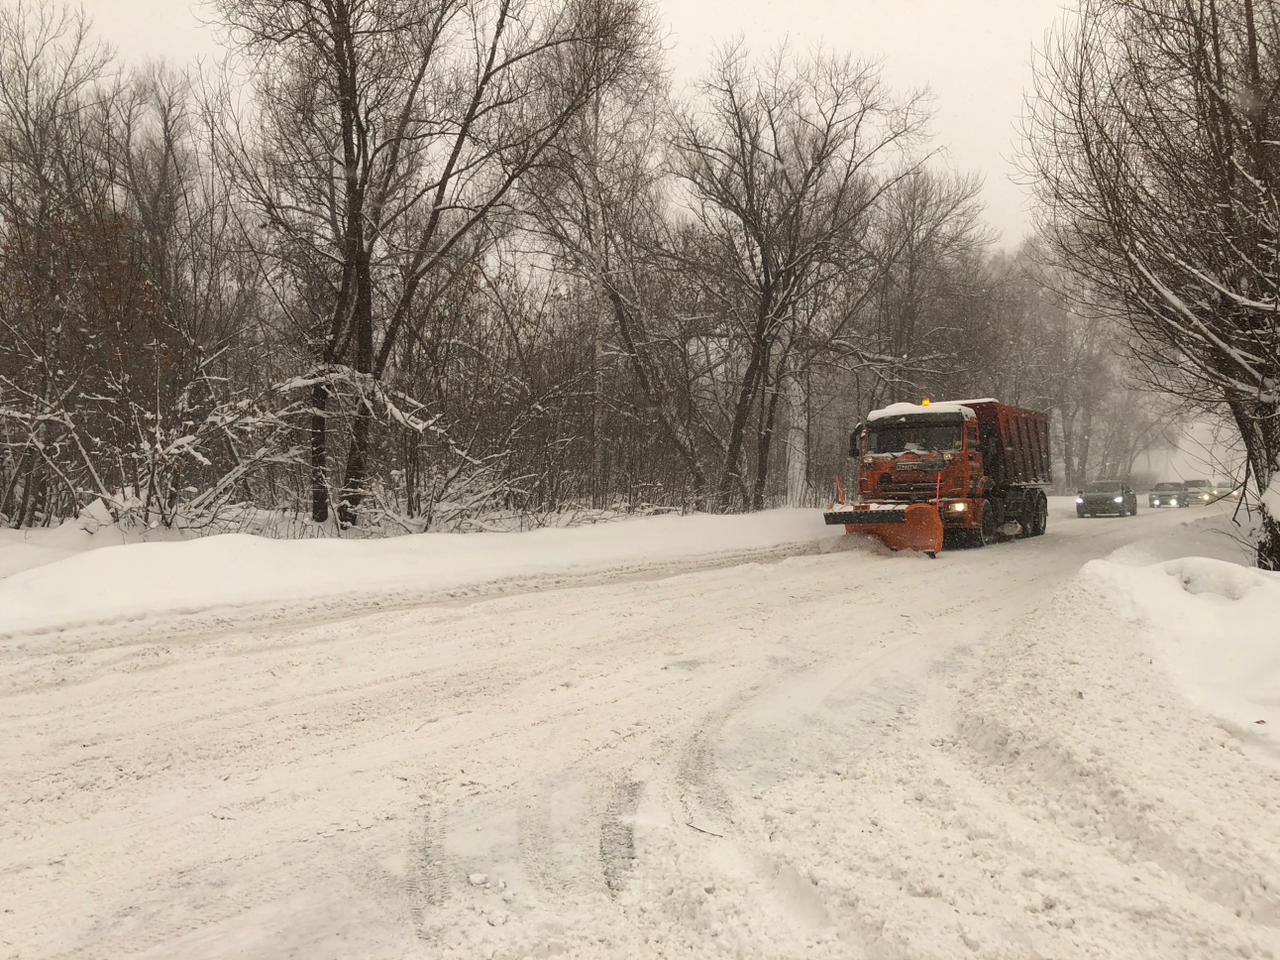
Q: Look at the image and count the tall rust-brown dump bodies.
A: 1